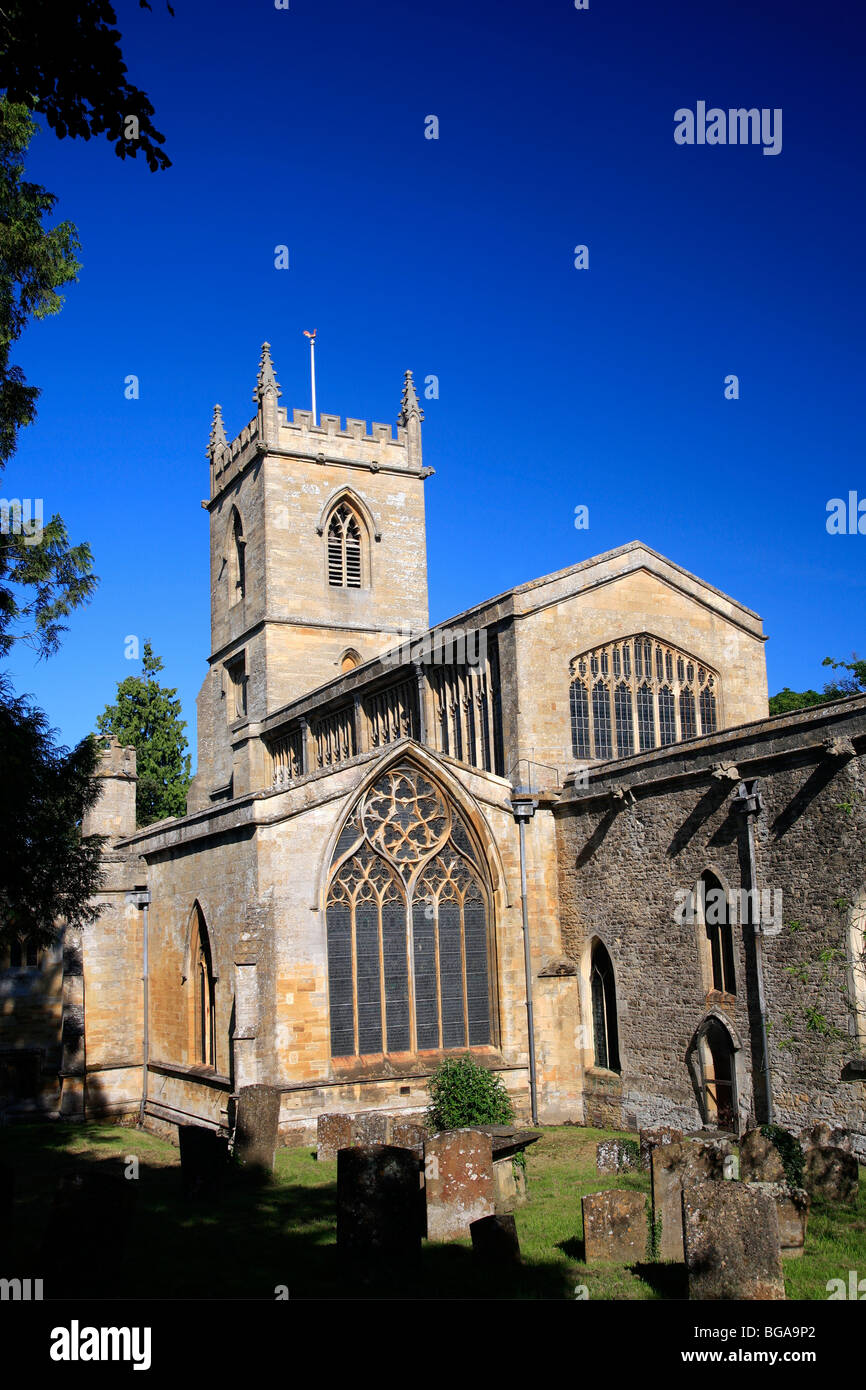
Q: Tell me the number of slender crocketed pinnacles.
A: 3